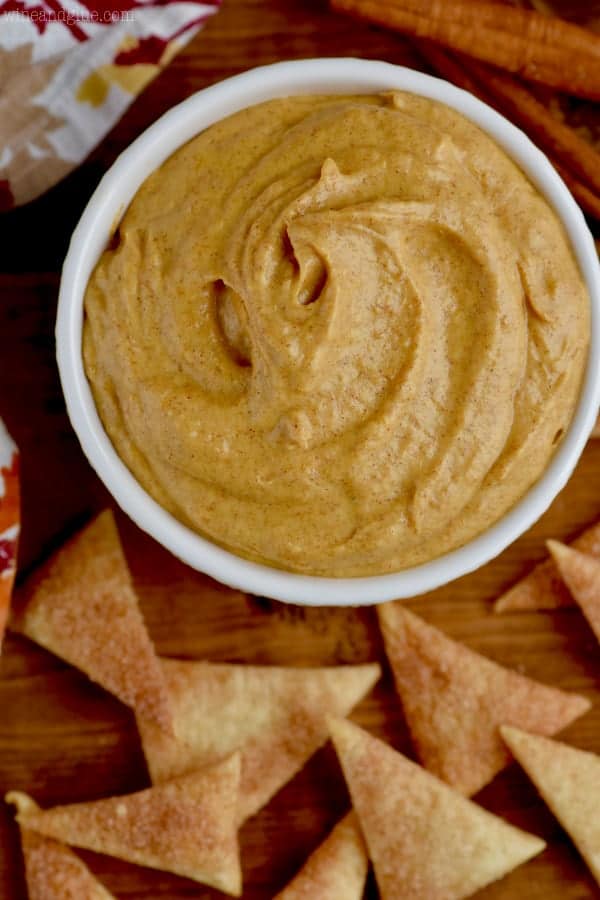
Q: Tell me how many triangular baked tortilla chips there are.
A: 10